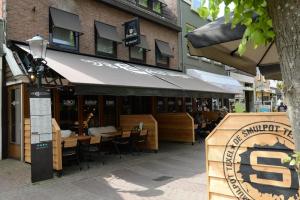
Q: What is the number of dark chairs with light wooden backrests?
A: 4